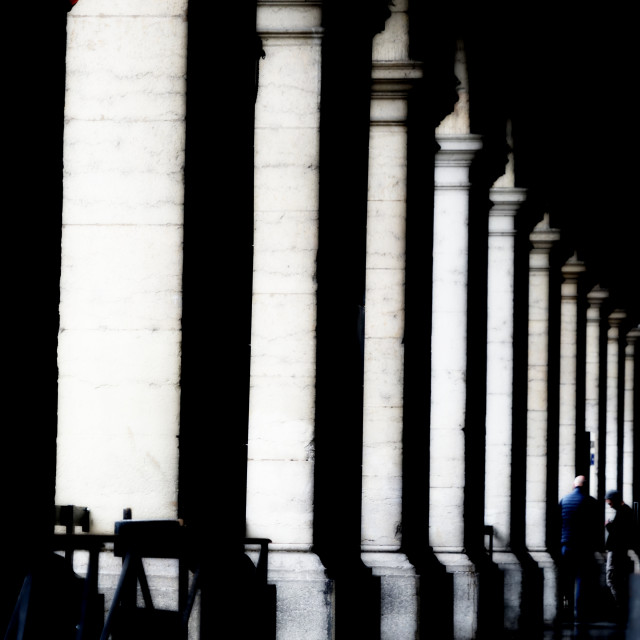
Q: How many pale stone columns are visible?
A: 10